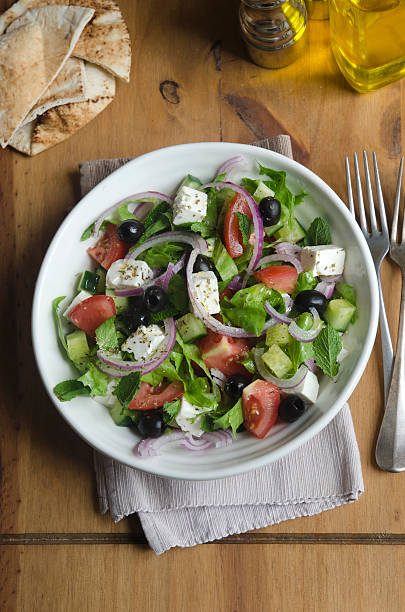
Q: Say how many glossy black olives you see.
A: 9